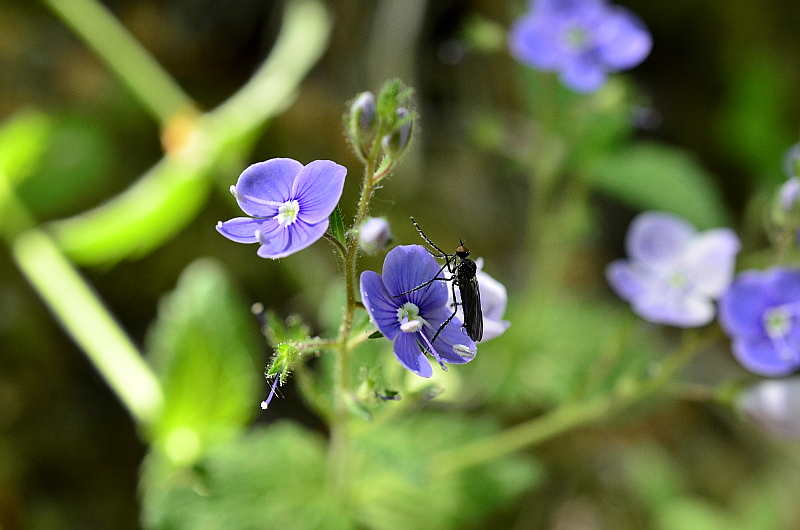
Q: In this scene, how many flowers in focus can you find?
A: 2